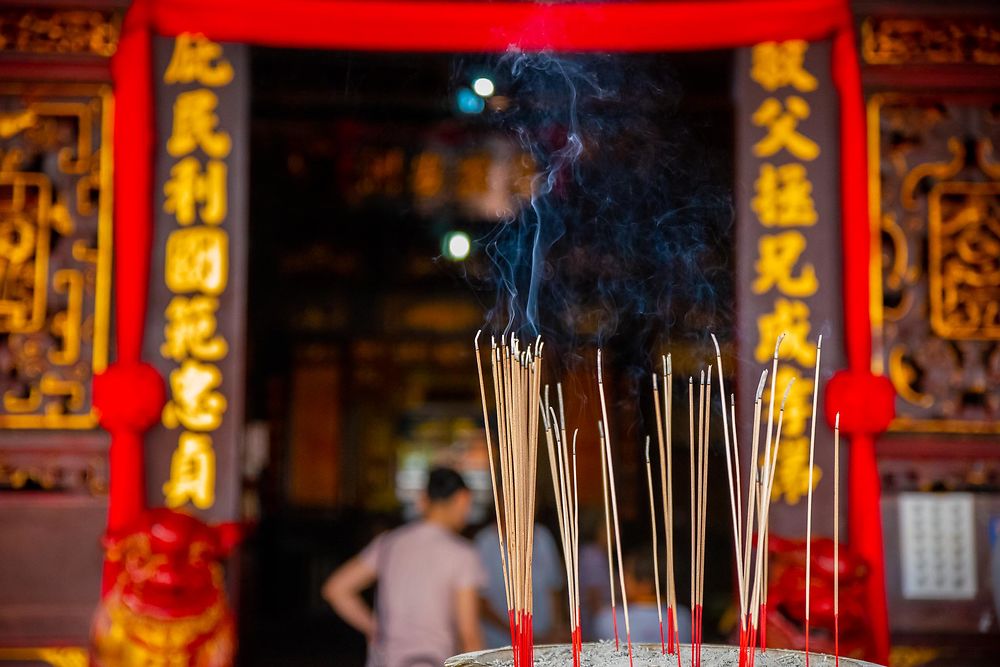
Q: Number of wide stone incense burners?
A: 1